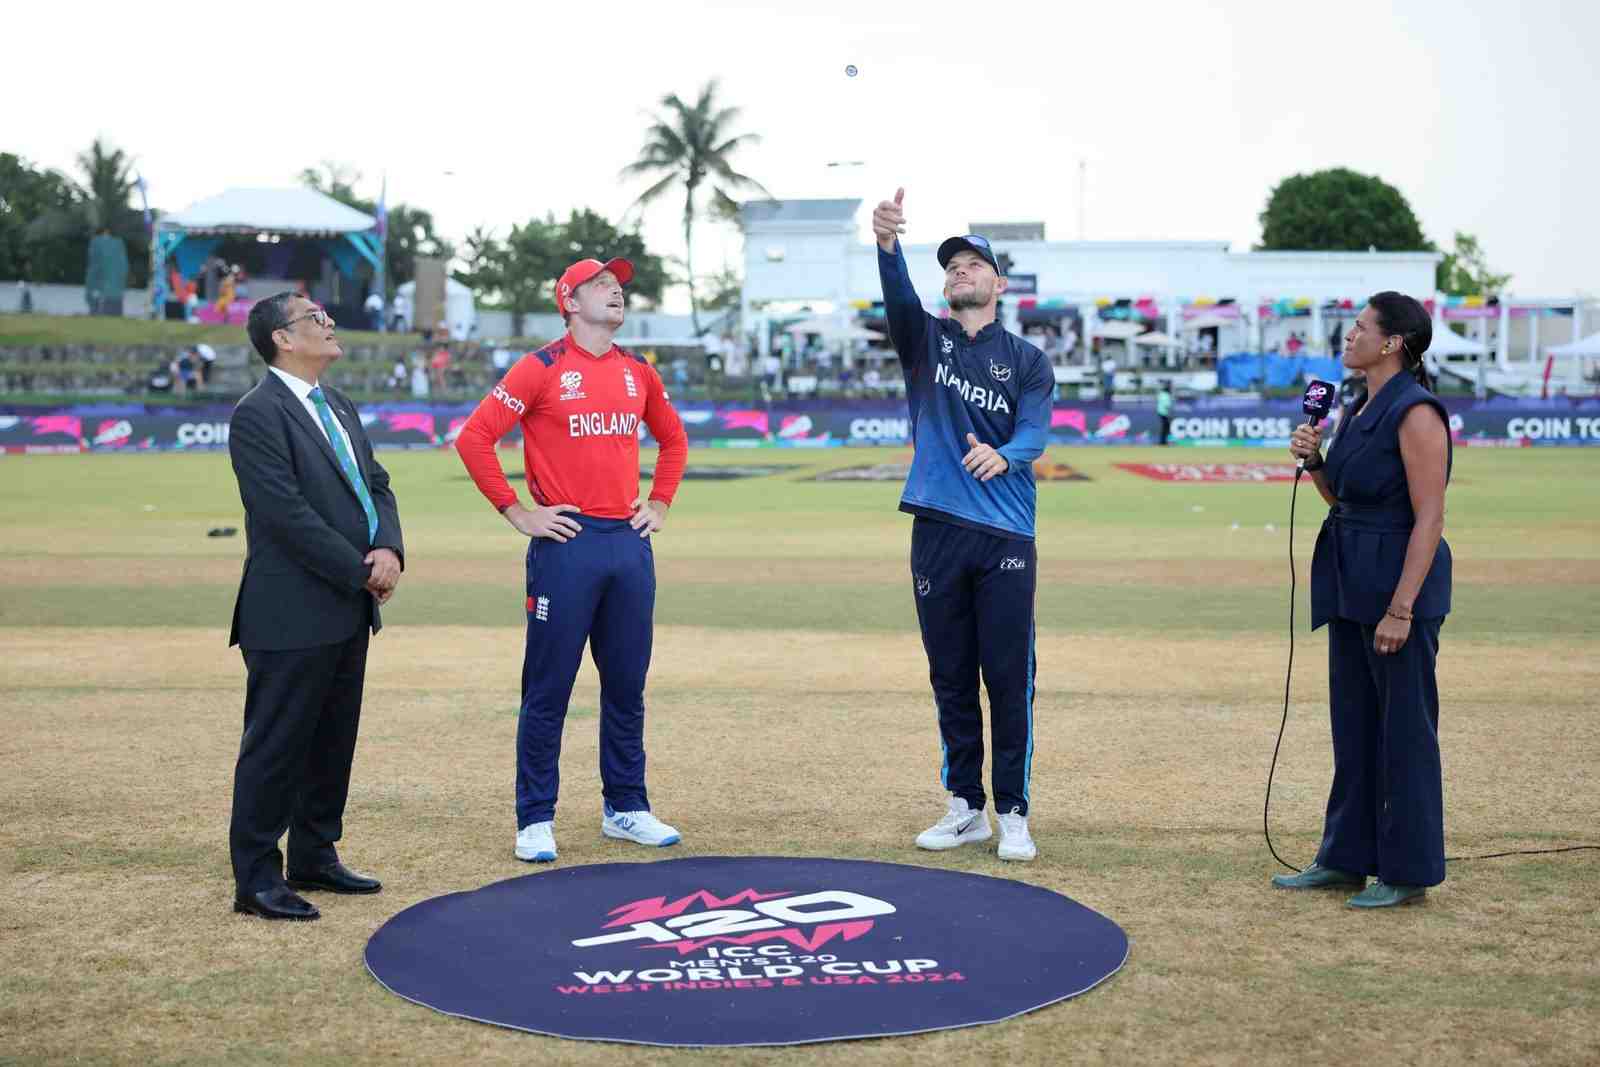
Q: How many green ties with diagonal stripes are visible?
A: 1